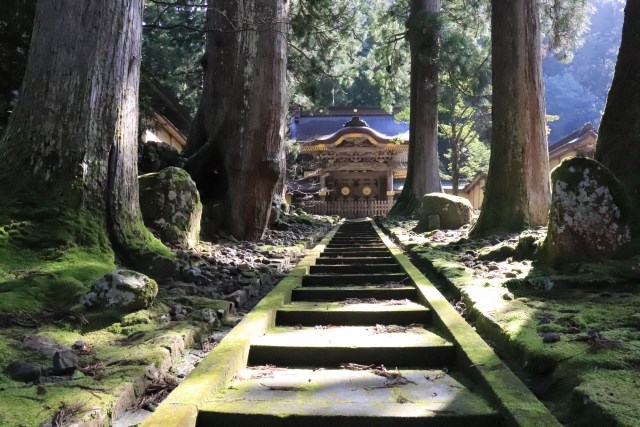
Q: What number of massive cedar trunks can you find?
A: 5